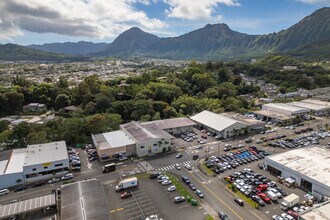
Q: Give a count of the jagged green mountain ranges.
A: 1